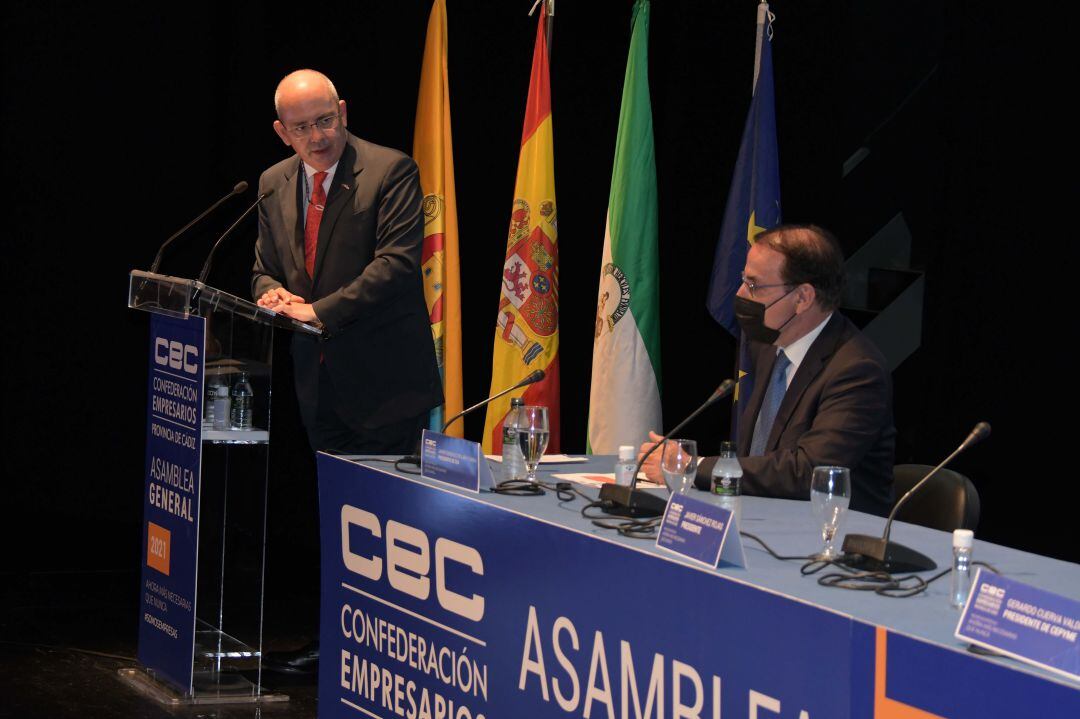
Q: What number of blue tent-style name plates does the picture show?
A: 3